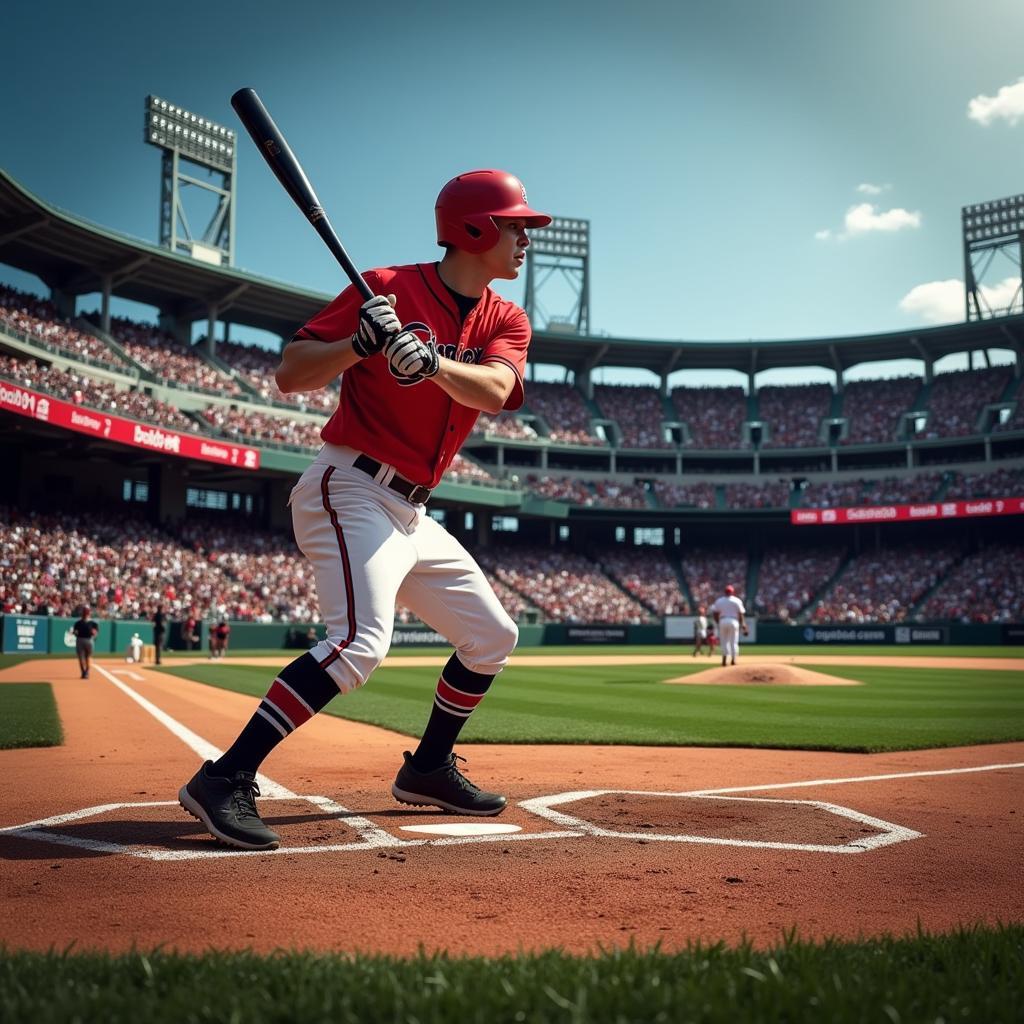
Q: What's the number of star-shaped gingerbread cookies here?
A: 0